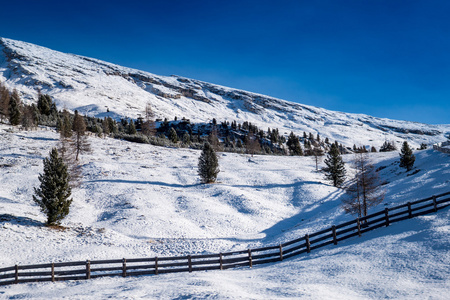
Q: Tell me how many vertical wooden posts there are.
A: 15